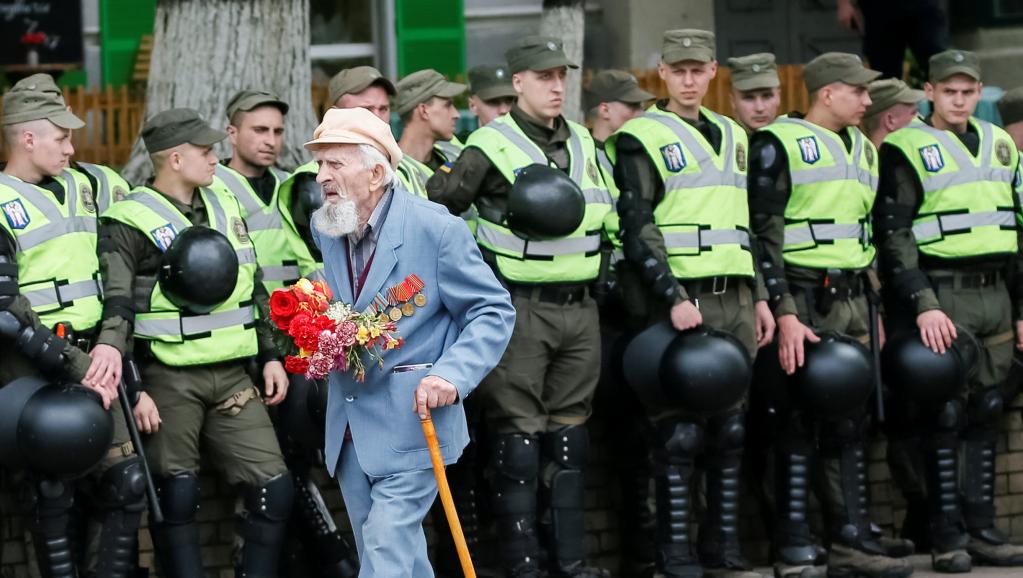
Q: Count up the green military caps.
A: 15